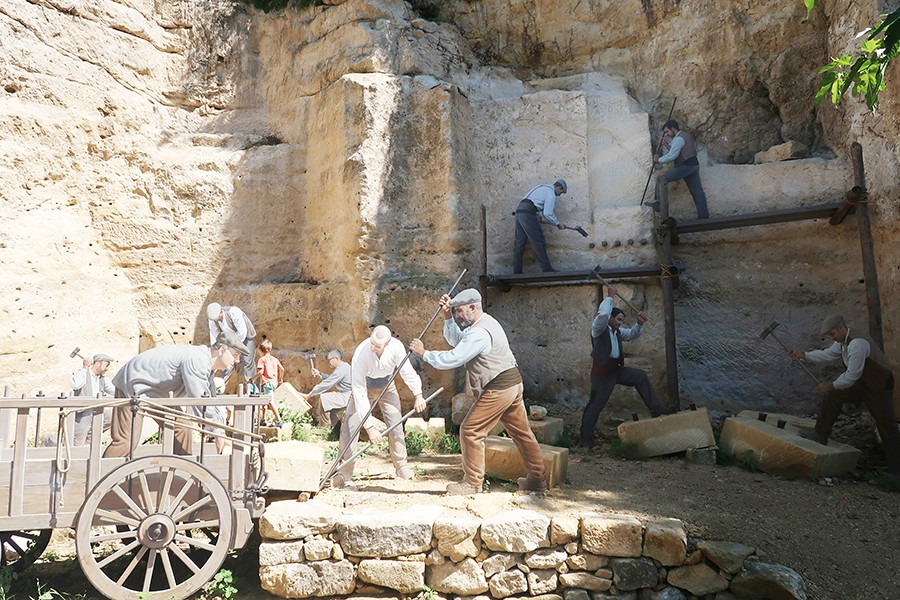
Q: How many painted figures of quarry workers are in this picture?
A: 10